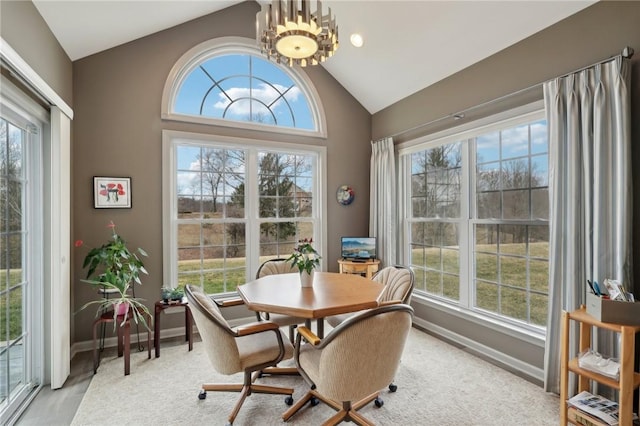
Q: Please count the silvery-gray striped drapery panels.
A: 2